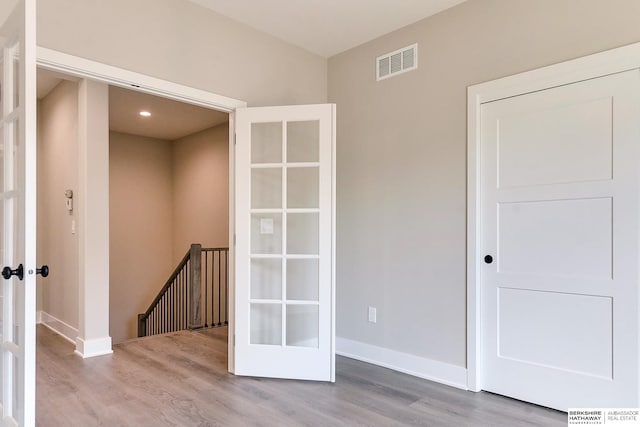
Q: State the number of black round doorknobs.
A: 3